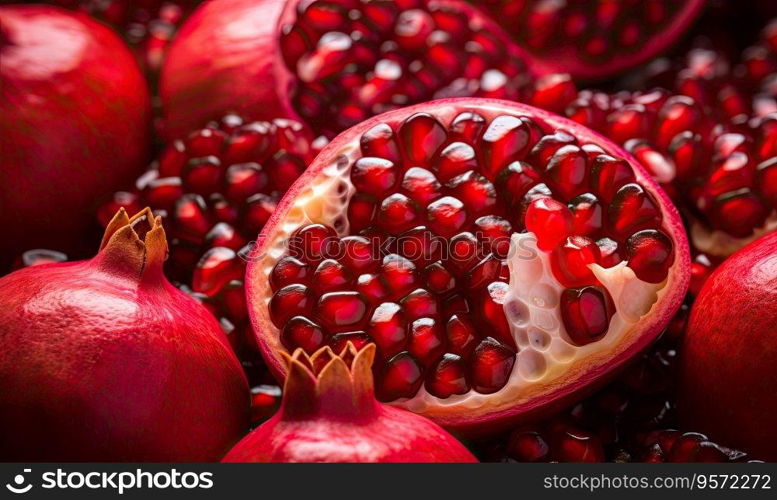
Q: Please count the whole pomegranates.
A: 4